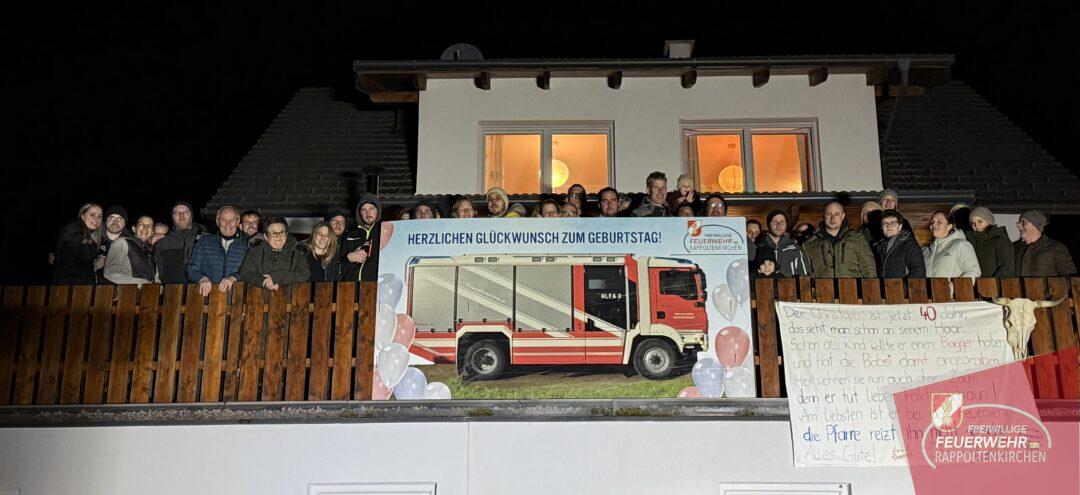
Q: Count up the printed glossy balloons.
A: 14